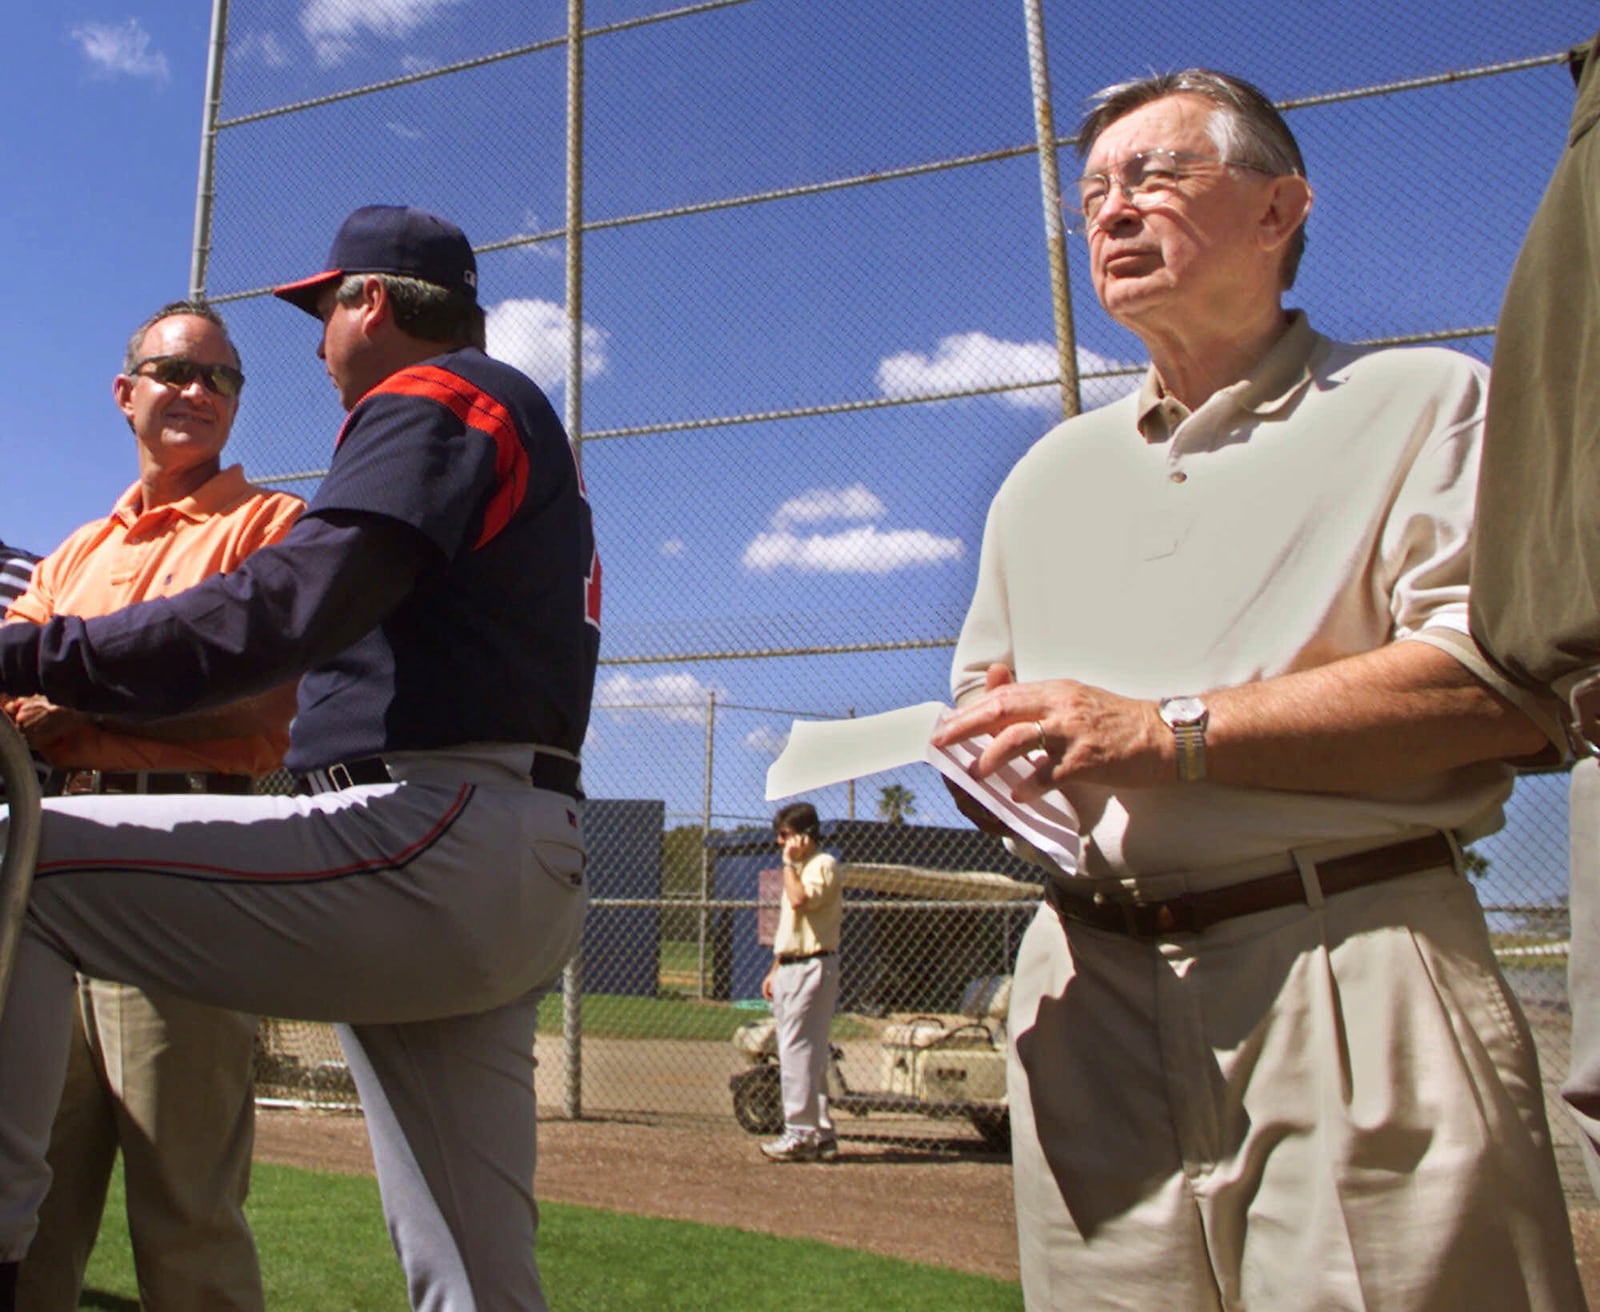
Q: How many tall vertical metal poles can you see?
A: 3